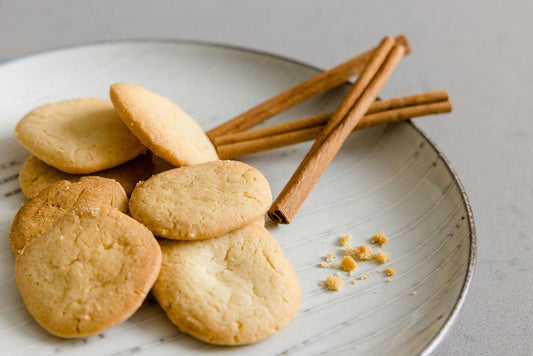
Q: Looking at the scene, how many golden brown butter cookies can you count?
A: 7